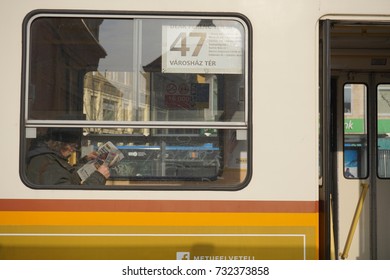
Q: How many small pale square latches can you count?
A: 2